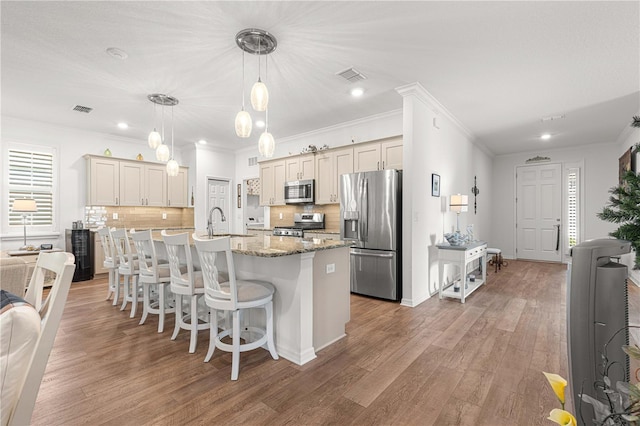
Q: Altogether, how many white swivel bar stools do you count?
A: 5